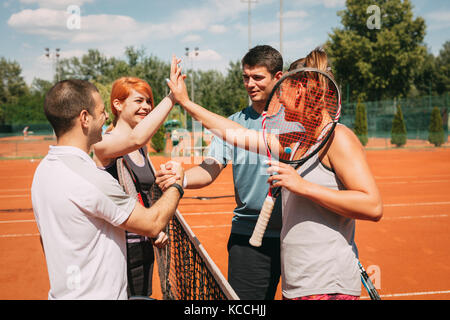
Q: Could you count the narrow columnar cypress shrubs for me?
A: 3